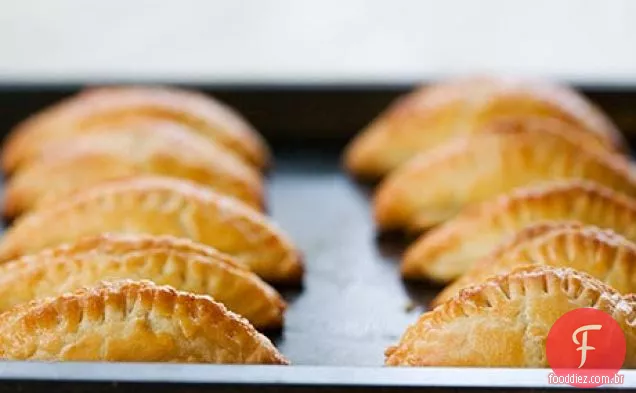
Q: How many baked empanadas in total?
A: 10